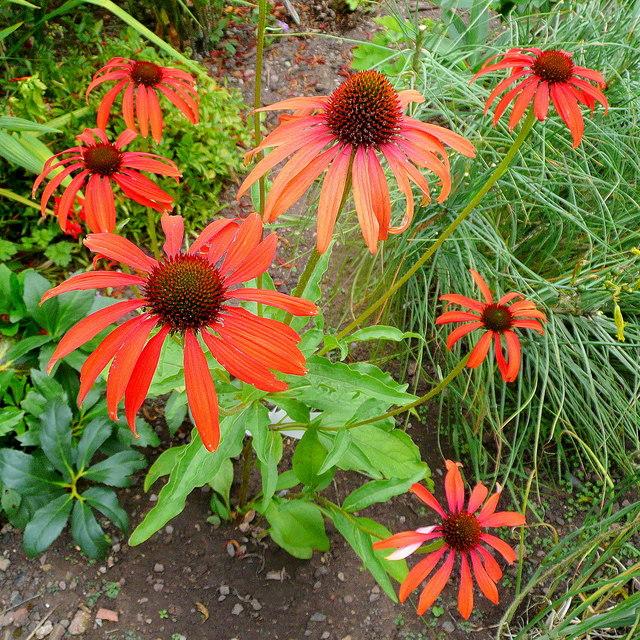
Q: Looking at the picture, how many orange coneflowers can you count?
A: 7